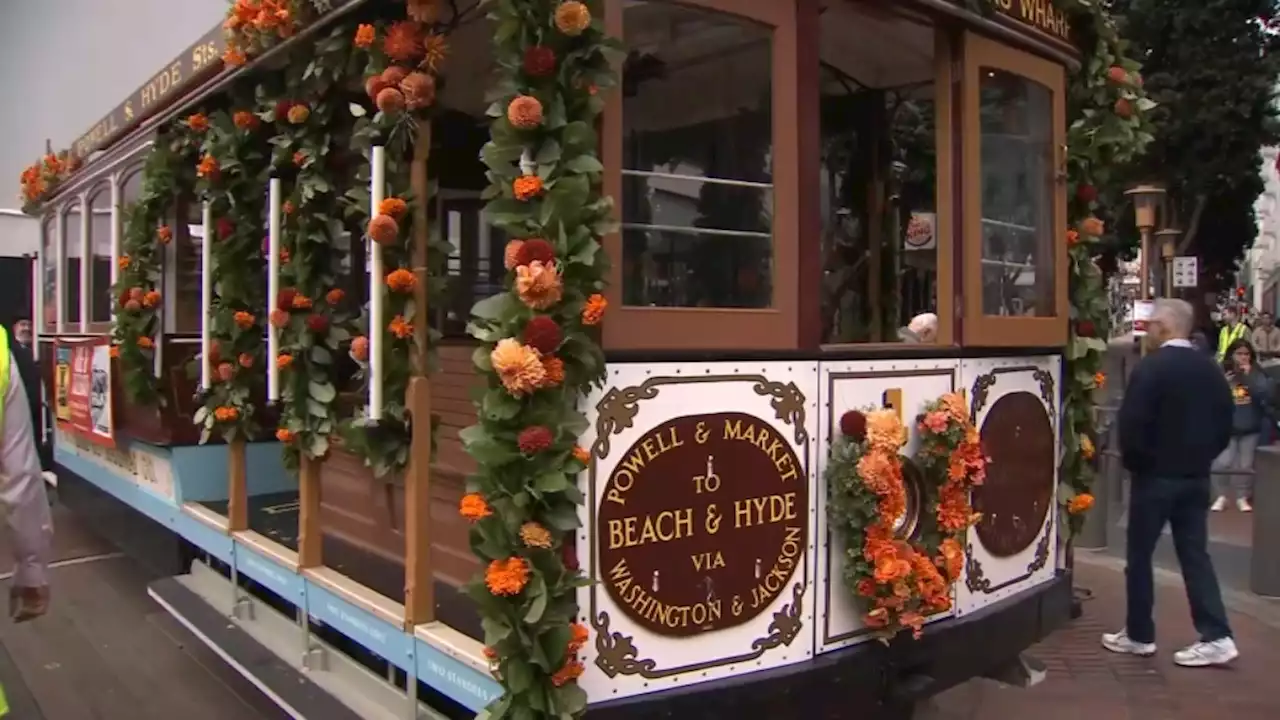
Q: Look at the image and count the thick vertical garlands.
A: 6